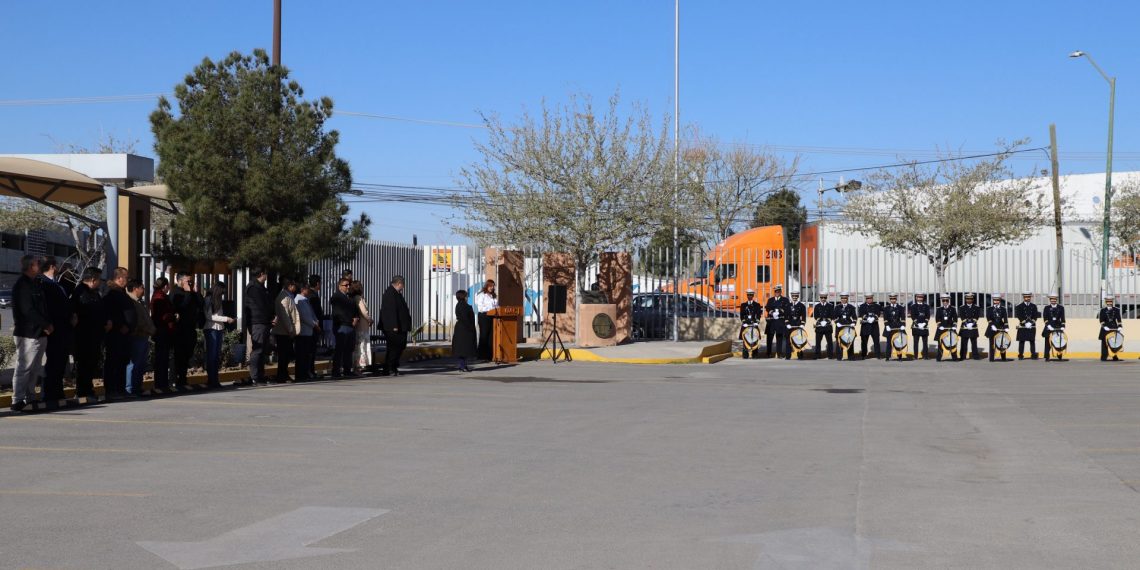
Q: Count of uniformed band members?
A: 14